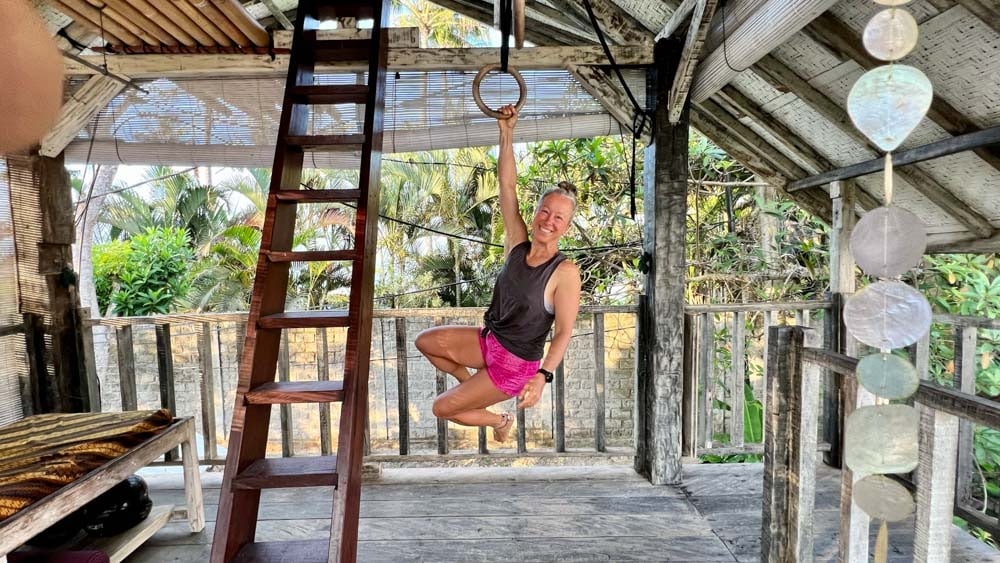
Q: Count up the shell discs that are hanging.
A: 8